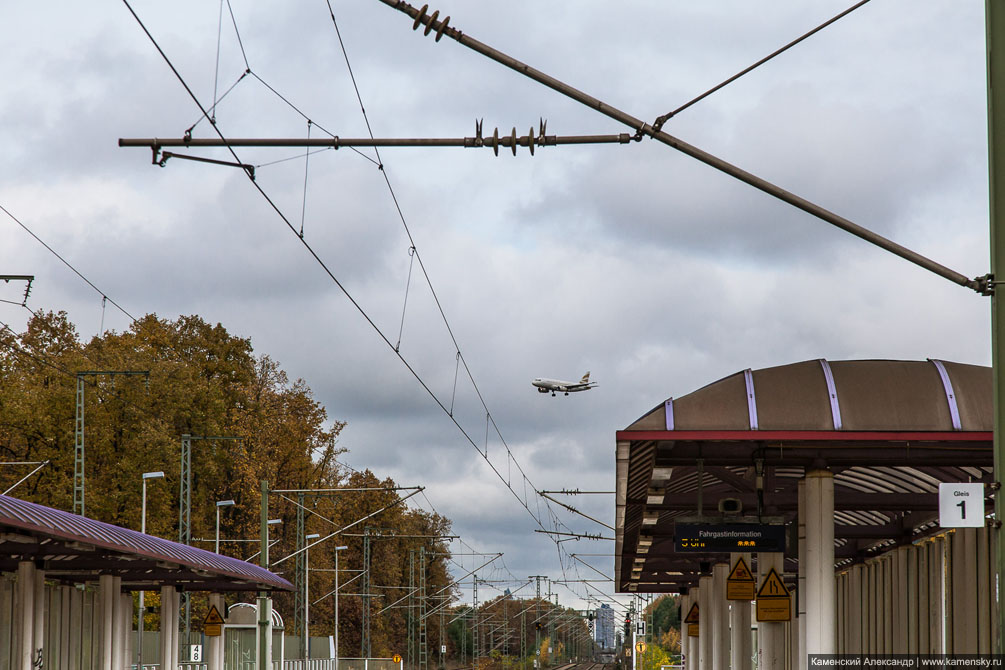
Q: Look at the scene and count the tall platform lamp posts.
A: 5